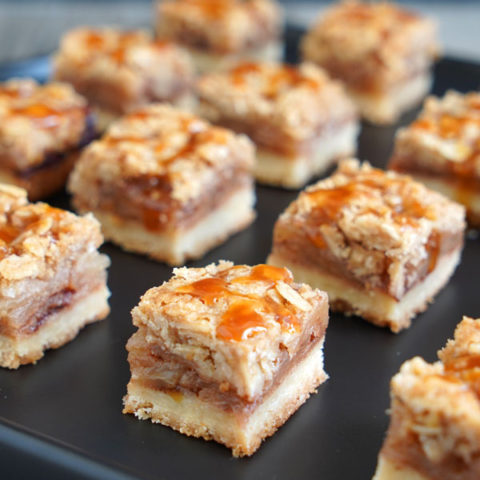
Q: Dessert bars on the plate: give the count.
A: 11